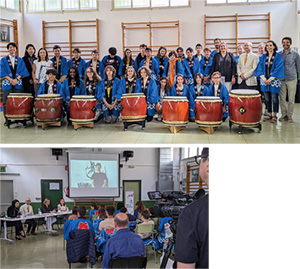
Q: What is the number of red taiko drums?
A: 7